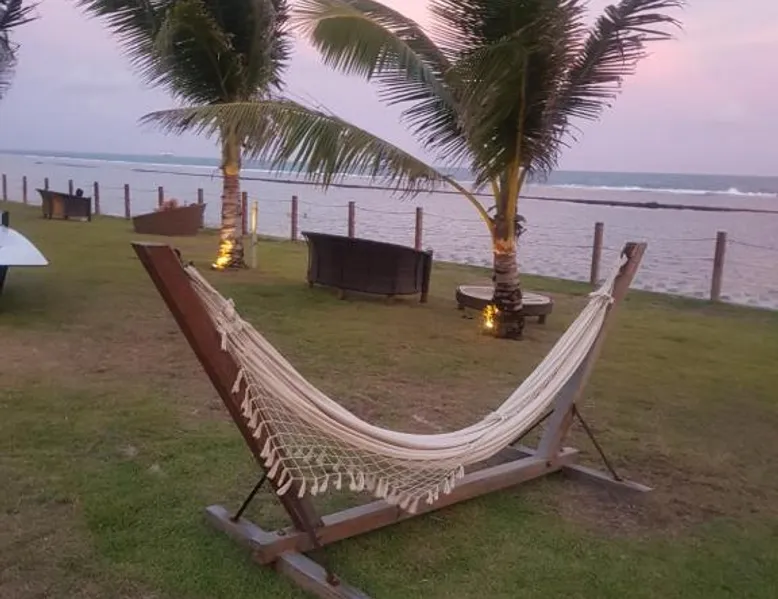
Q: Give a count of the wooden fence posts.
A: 14